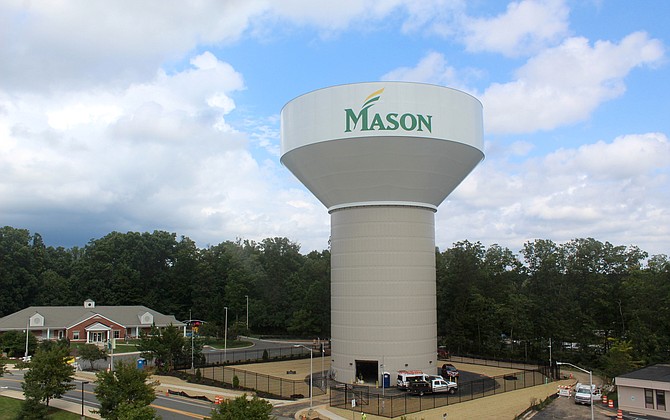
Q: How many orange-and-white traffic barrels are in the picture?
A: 5